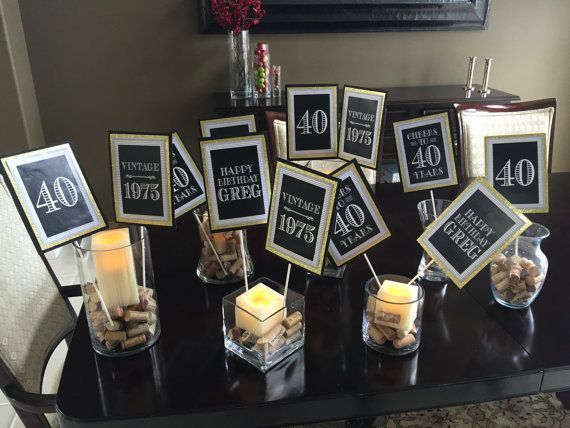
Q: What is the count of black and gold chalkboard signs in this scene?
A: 12